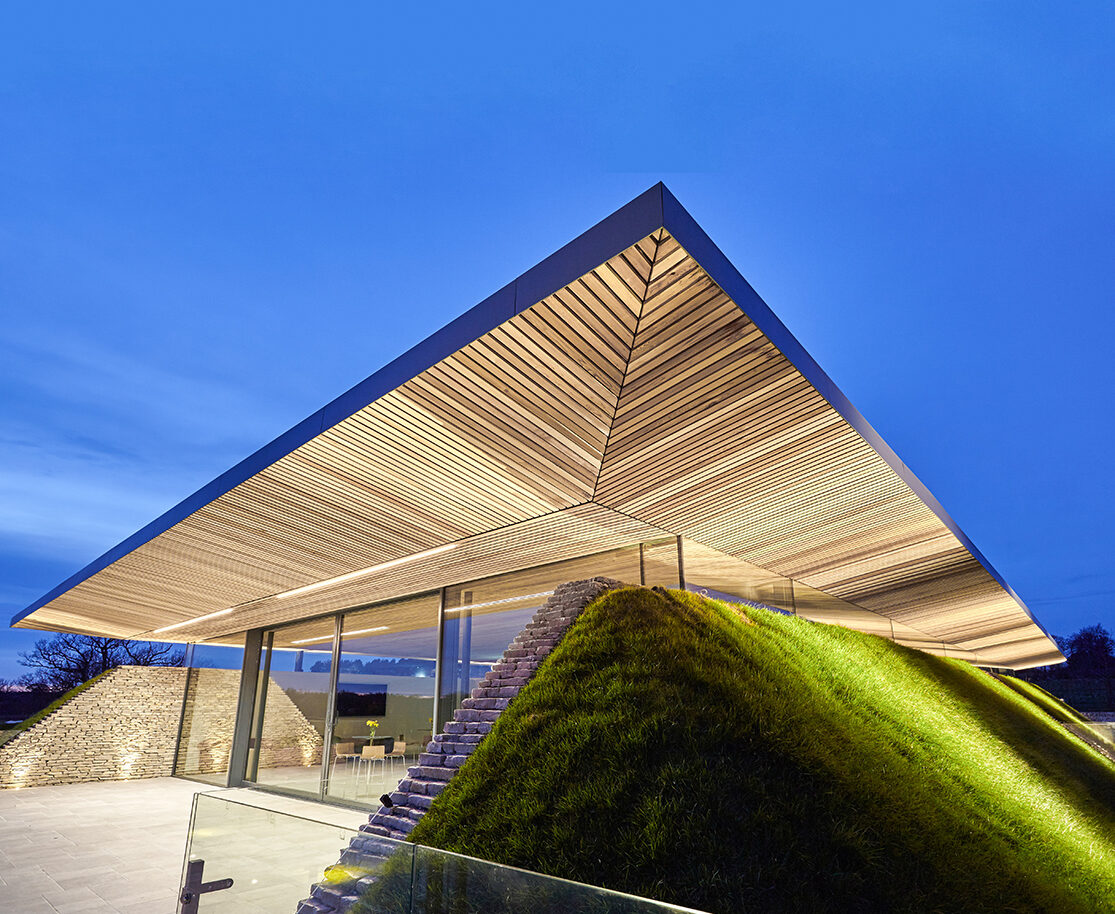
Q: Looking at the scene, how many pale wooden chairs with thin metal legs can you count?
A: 3